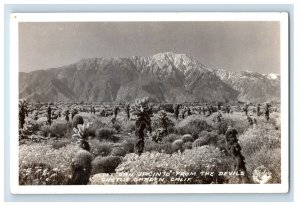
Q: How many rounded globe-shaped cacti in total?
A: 5